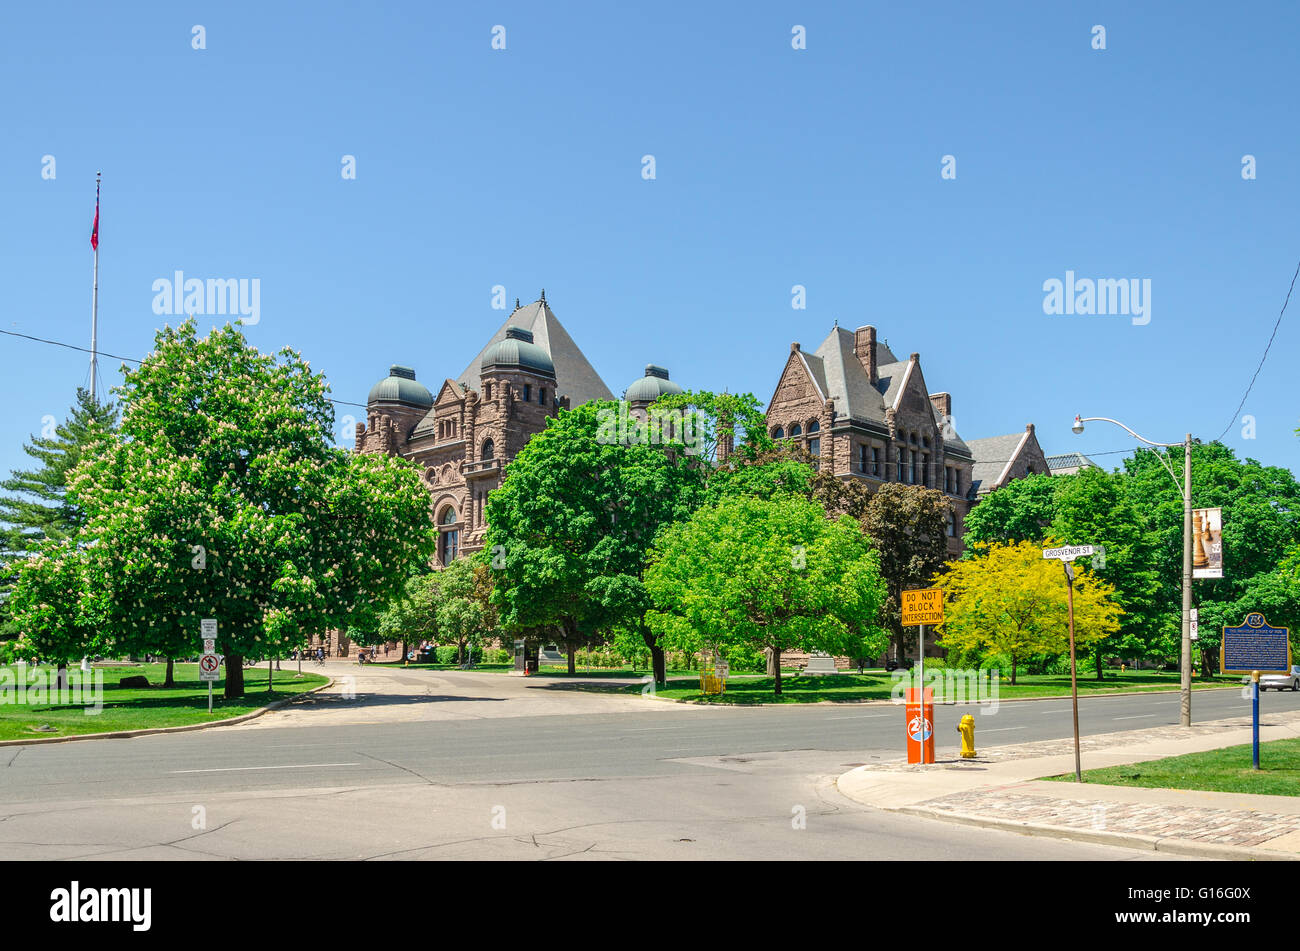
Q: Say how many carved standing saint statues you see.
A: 0